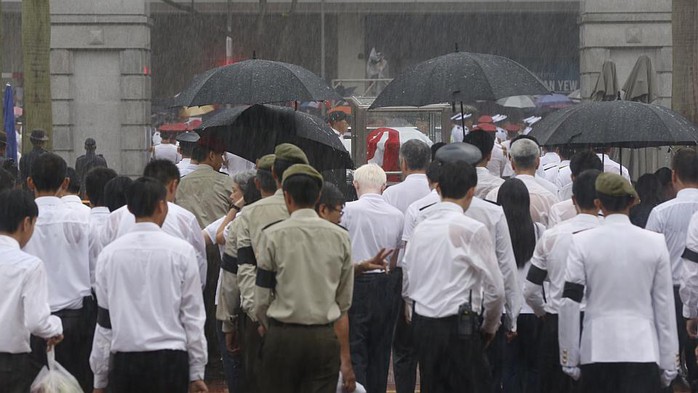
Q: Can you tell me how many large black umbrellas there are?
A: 4